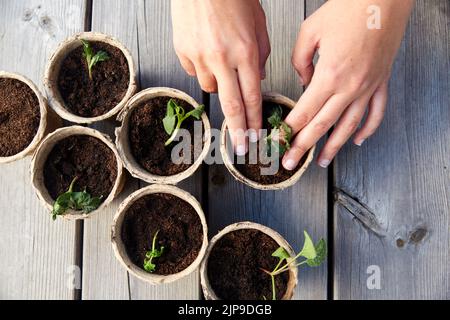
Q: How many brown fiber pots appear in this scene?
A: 7